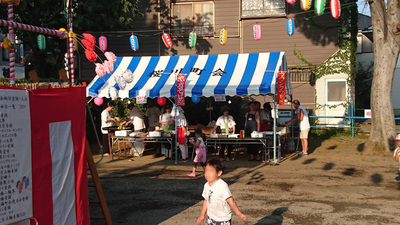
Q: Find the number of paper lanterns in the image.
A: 13